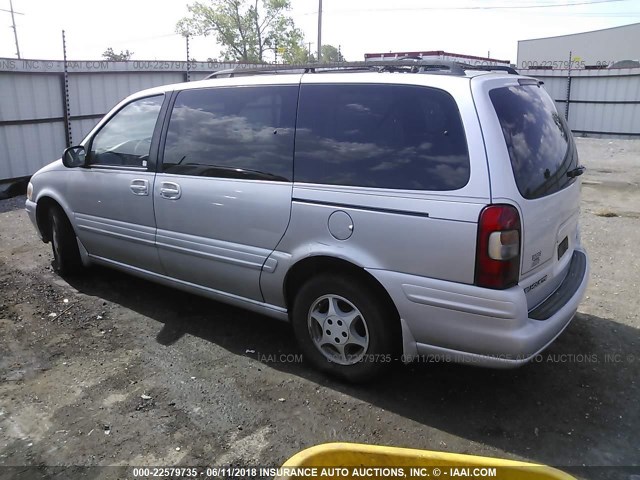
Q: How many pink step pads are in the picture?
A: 0